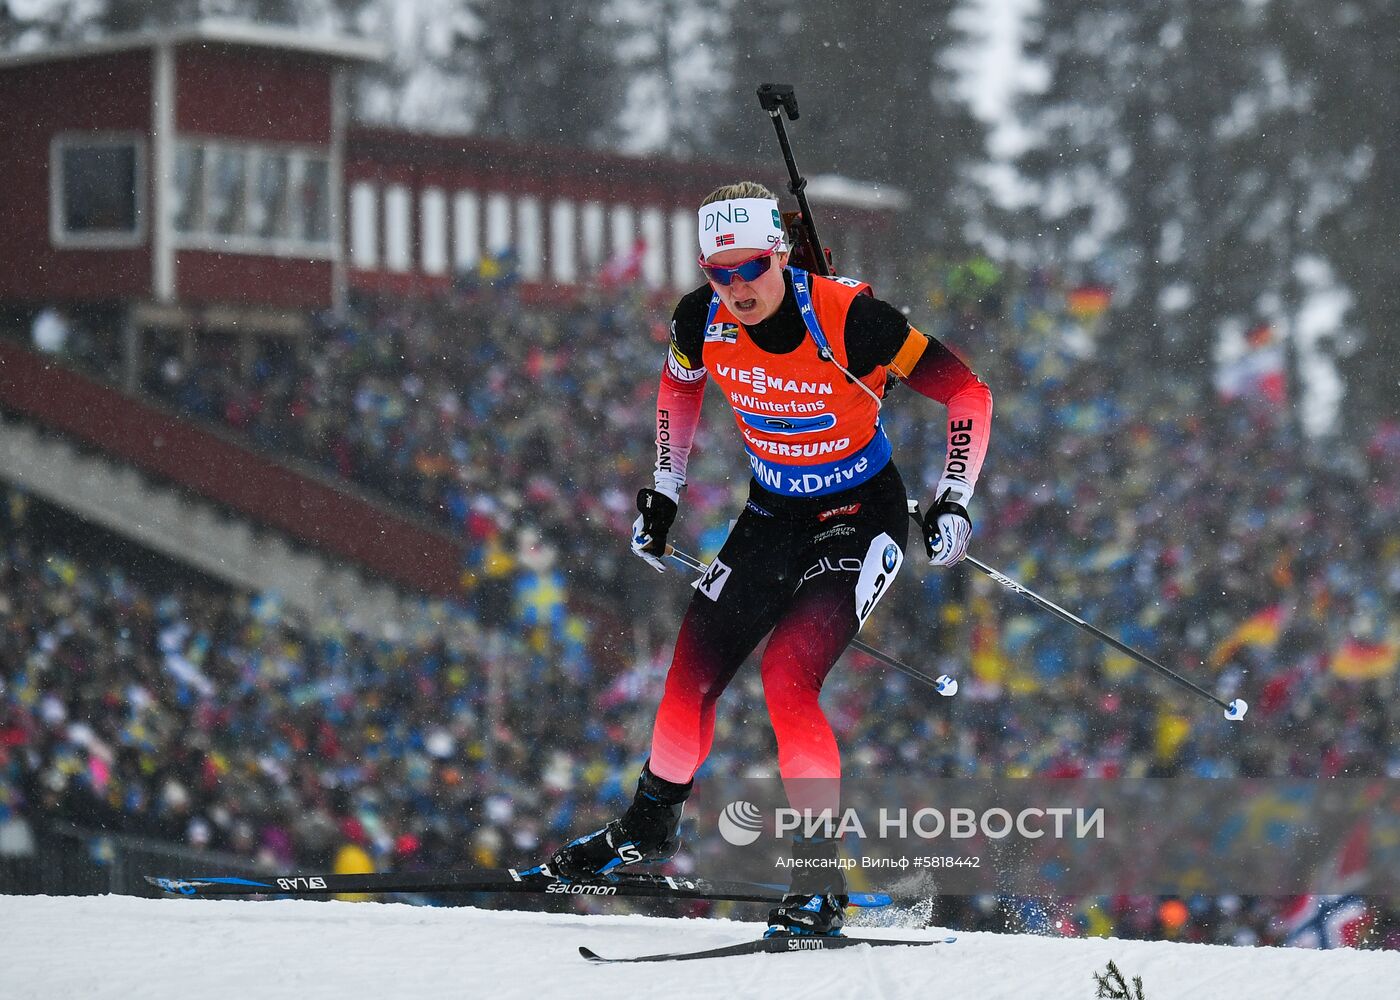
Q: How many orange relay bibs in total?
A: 1